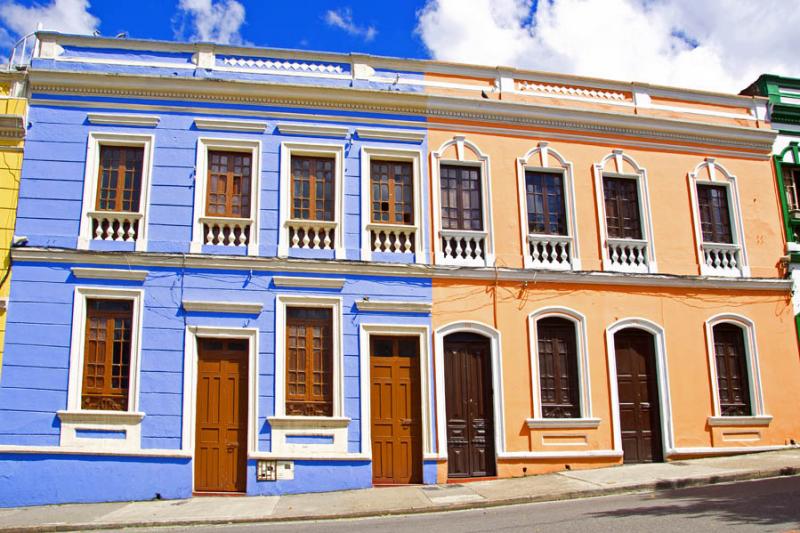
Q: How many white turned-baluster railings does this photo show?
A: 8